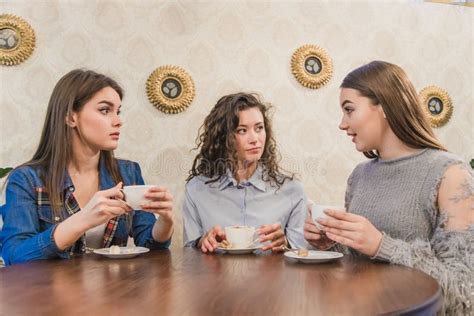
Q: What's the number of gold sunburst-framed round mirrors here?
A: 4